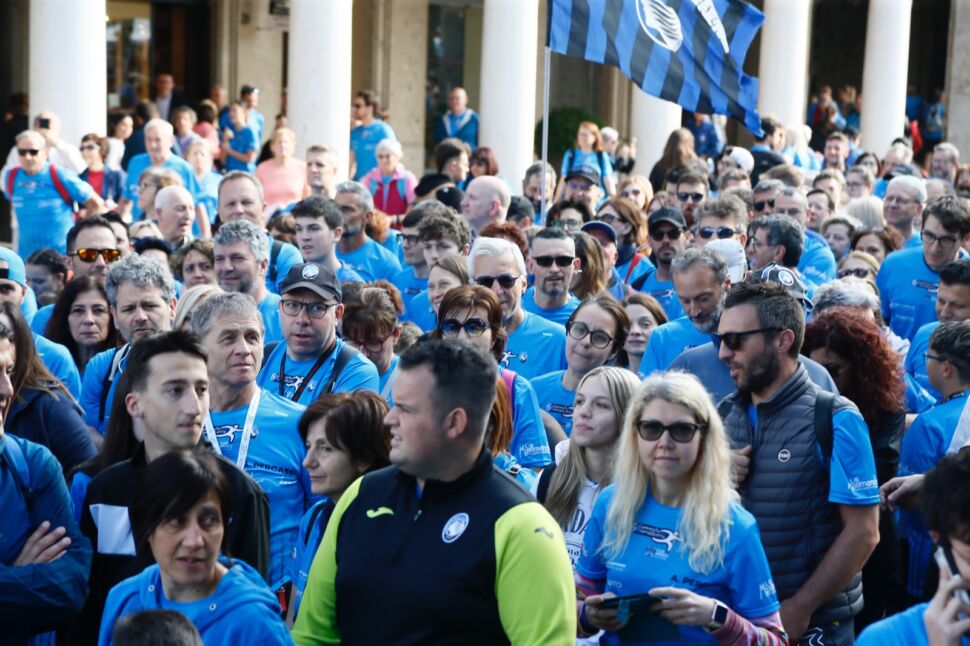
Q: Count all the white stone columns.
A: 6